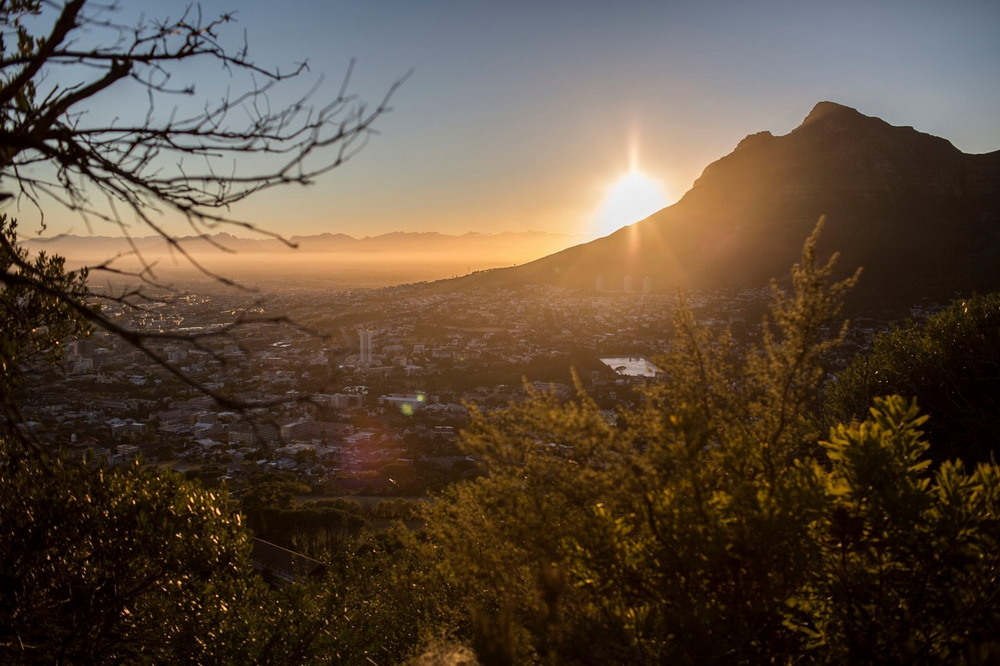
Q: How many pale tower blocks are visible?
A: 4